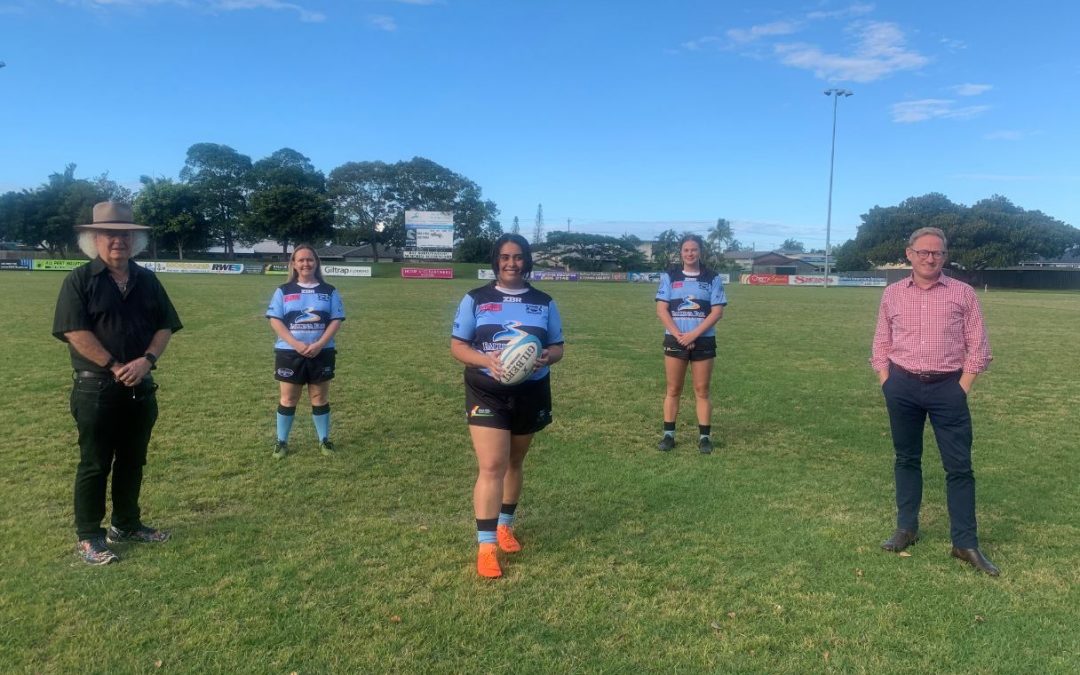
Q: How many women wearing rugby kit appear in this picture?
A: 3